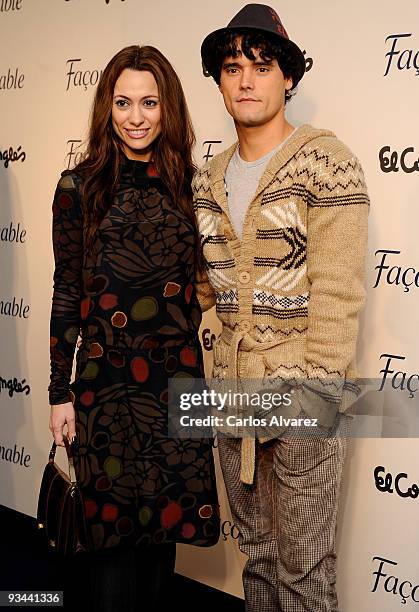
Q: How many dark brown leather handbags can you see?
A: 1